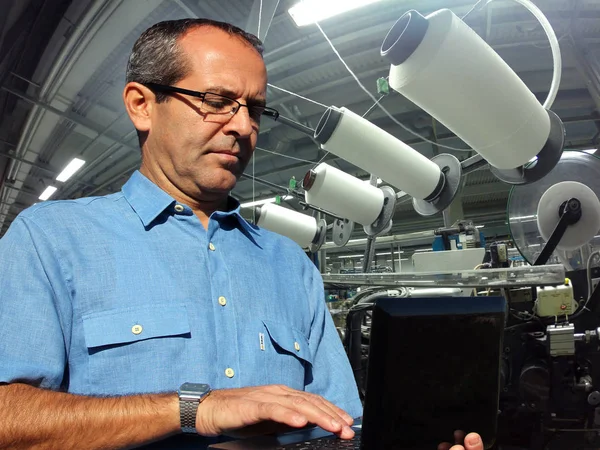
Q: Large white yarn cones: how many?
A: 4